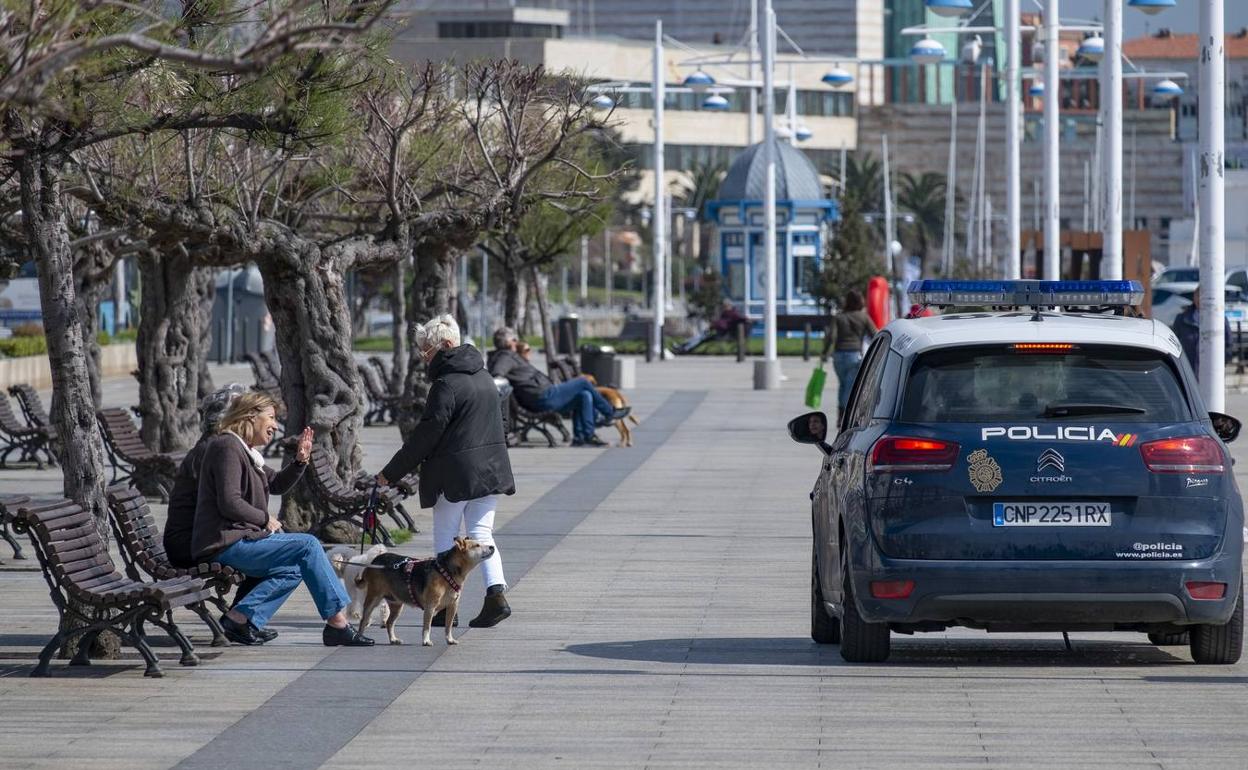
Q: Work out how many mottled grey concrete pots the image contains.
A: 0